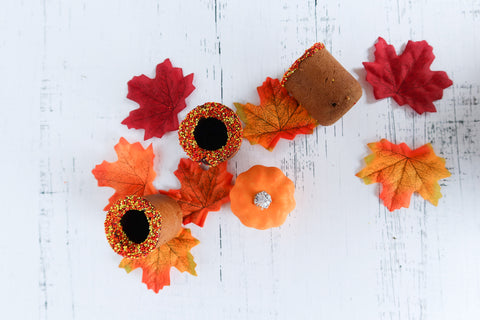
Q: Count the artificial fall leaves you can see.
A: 7